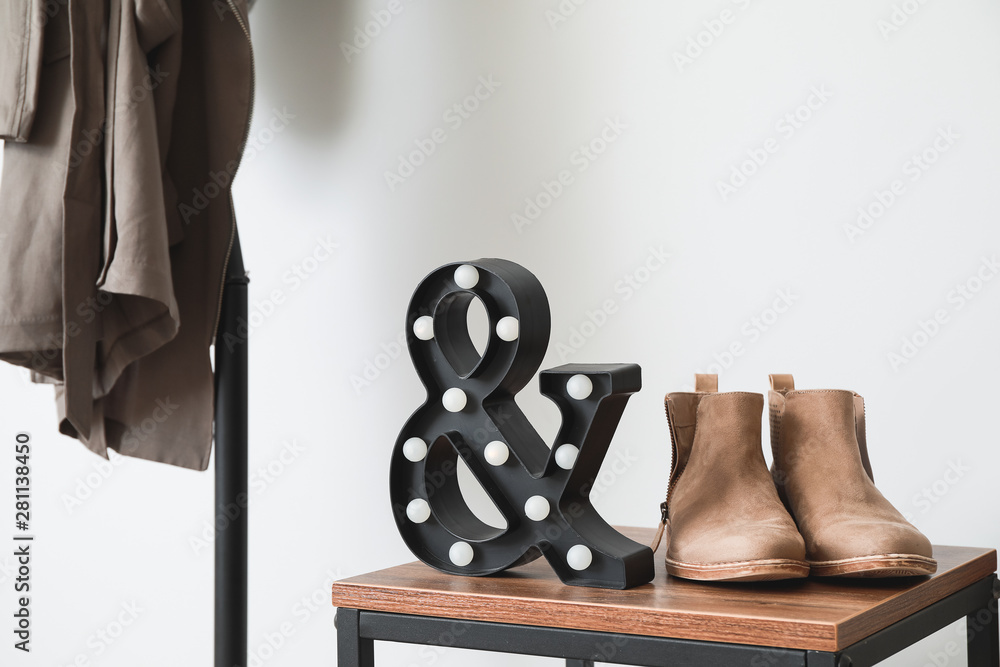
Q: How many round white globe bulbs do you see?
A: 12